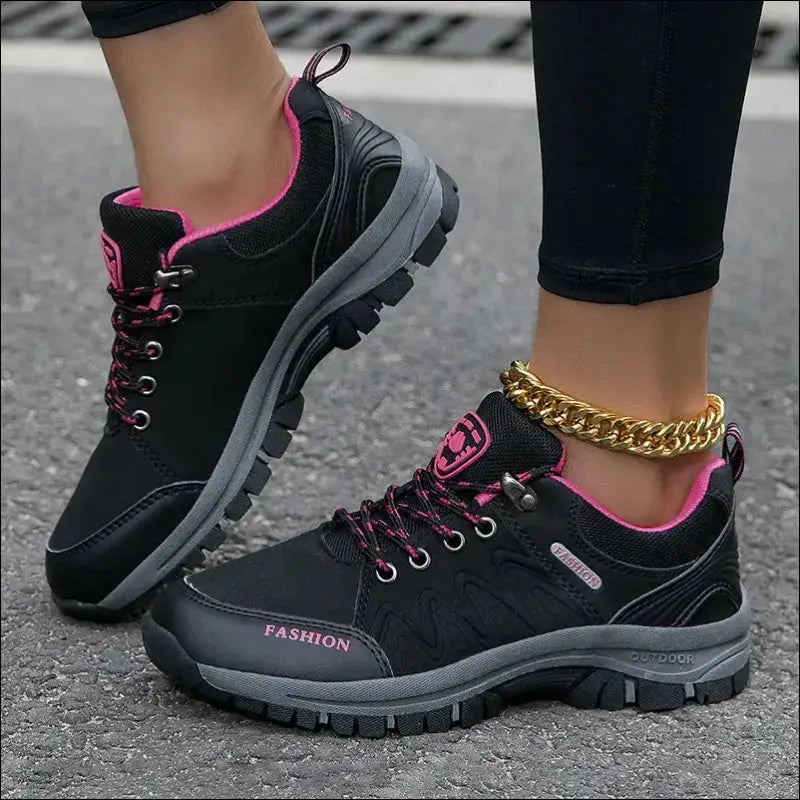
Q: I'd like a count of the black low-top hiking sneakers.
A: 2